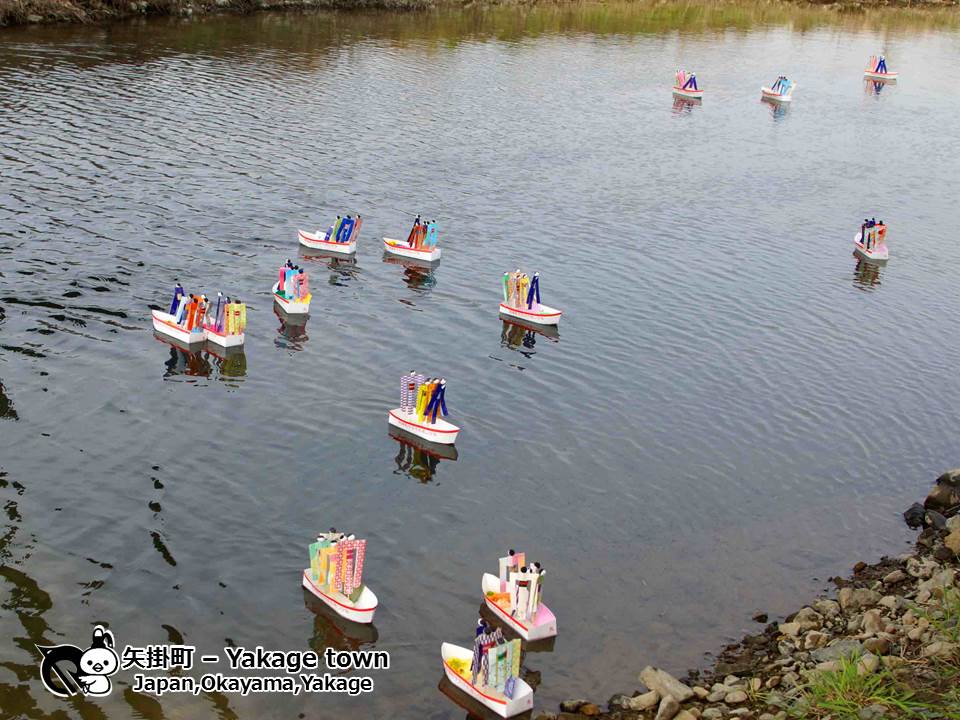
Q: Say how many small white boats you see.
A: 14